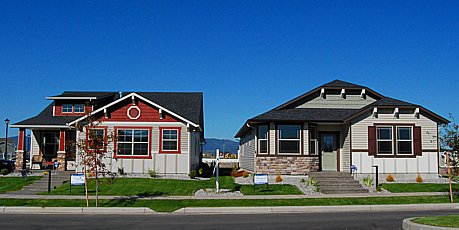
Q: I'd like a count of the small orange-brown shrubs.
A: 3